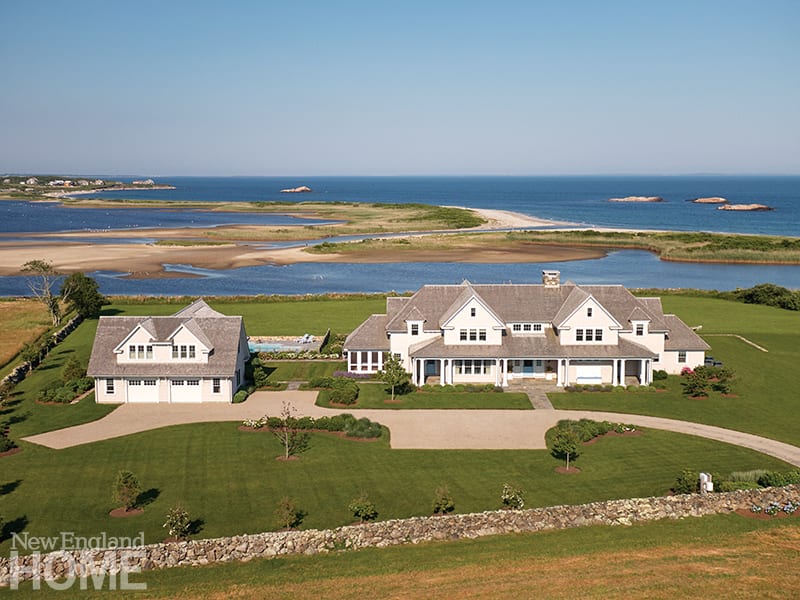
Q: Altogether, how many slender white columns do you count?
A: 12